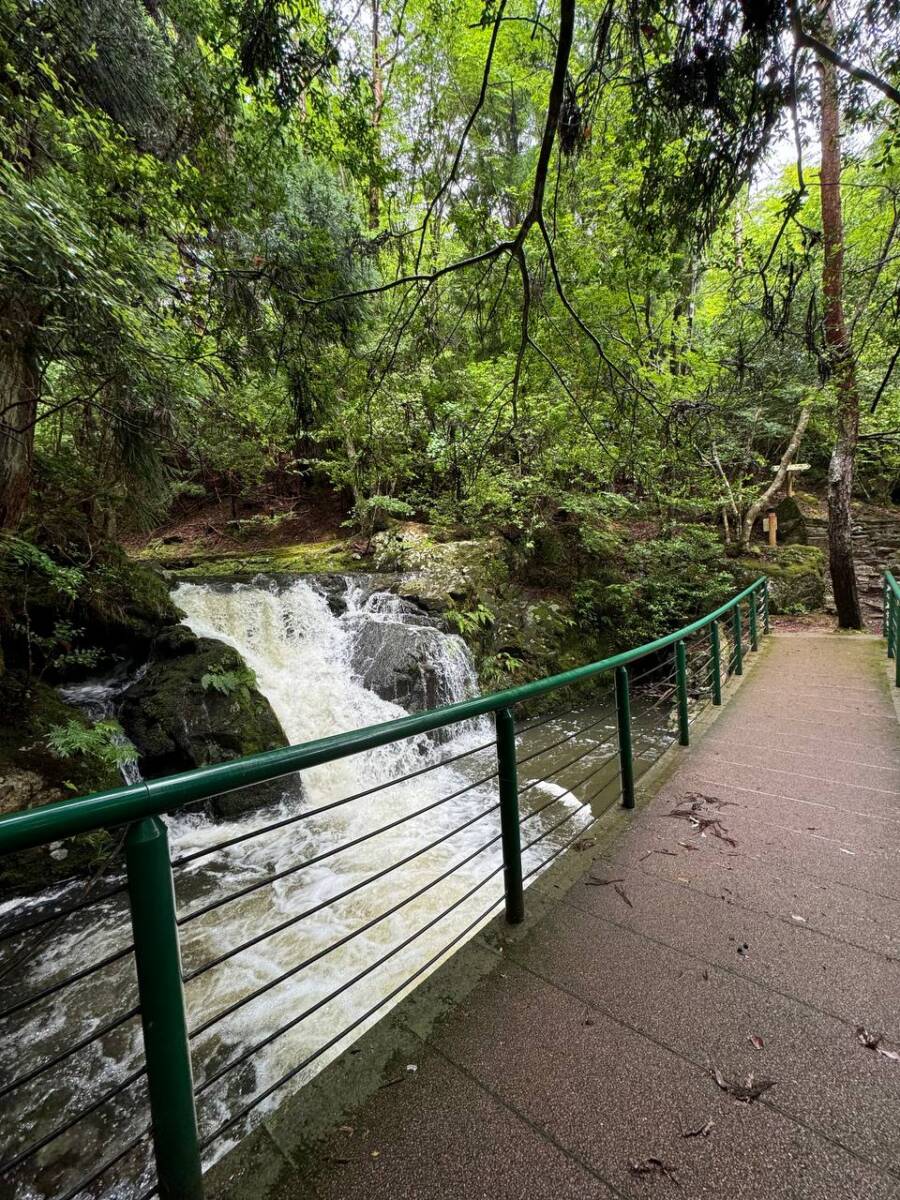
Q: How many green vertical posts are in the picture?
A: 11